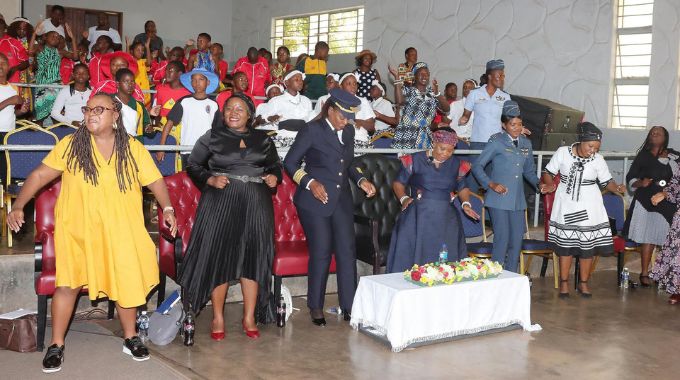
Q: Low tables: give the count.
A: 1